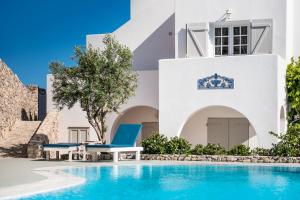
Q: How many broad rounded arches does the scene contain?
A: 2